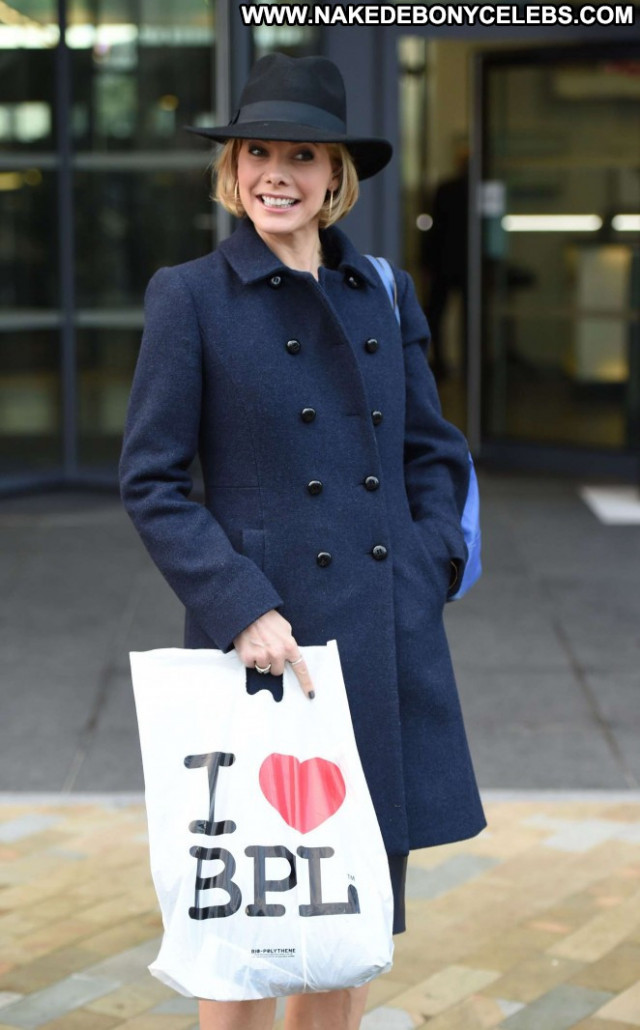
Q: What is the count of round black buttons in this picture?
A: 10